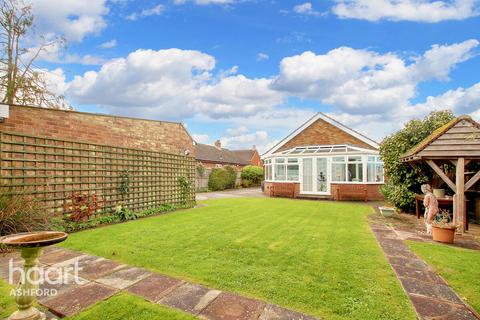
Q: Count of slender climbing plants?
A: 2